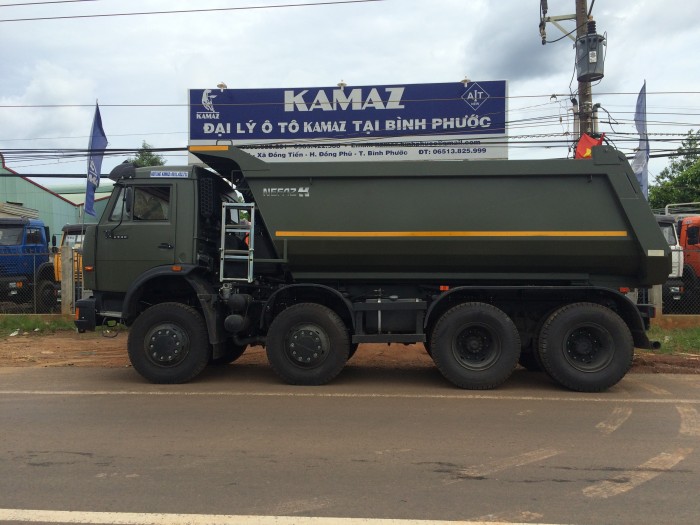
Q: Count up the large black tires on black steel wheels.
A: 4